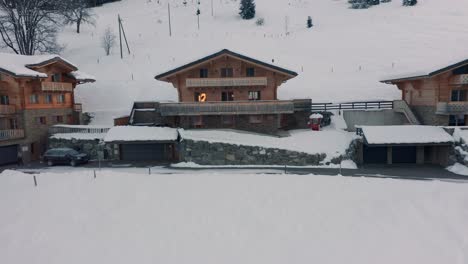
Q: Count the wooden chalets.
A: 3